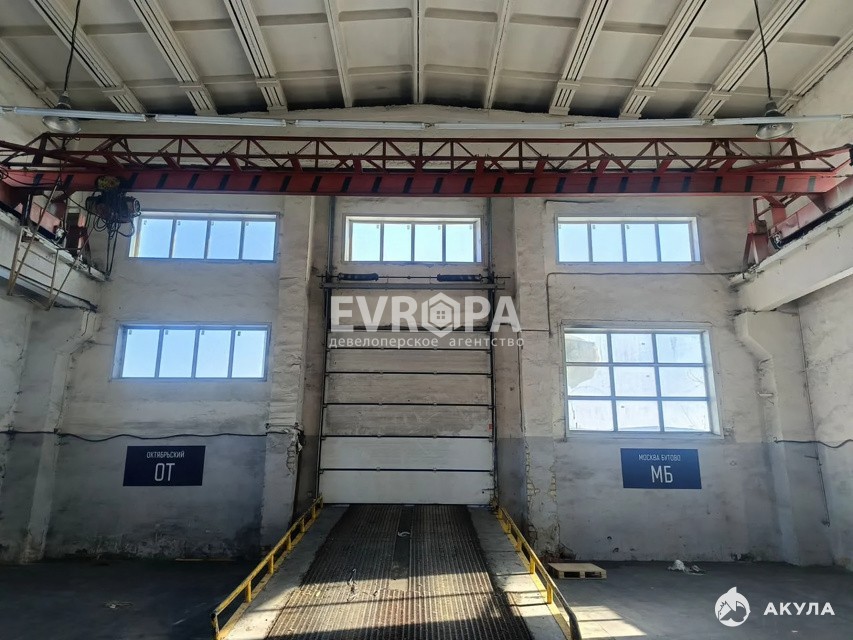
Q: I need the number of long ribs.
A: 11